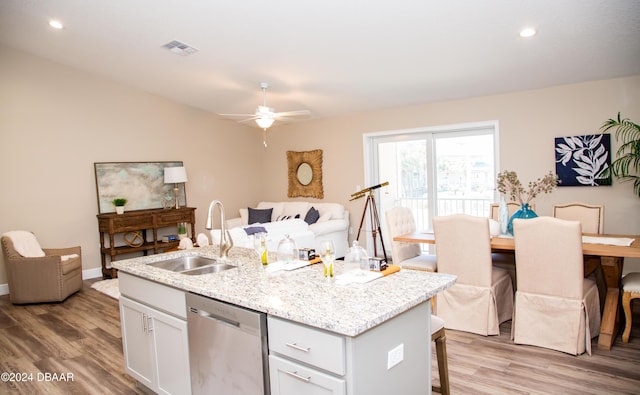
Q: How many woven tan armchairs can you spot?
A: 1